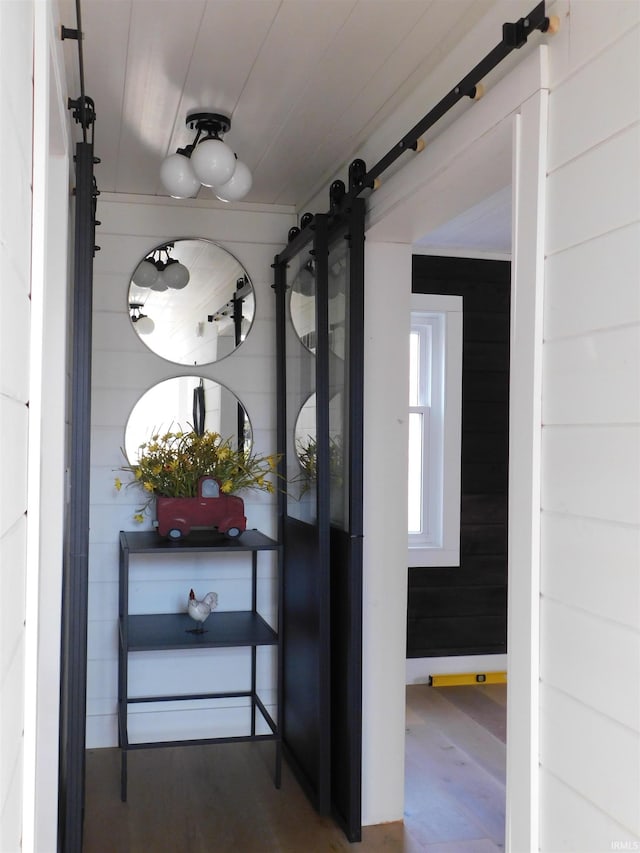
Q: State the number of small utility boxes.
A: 0